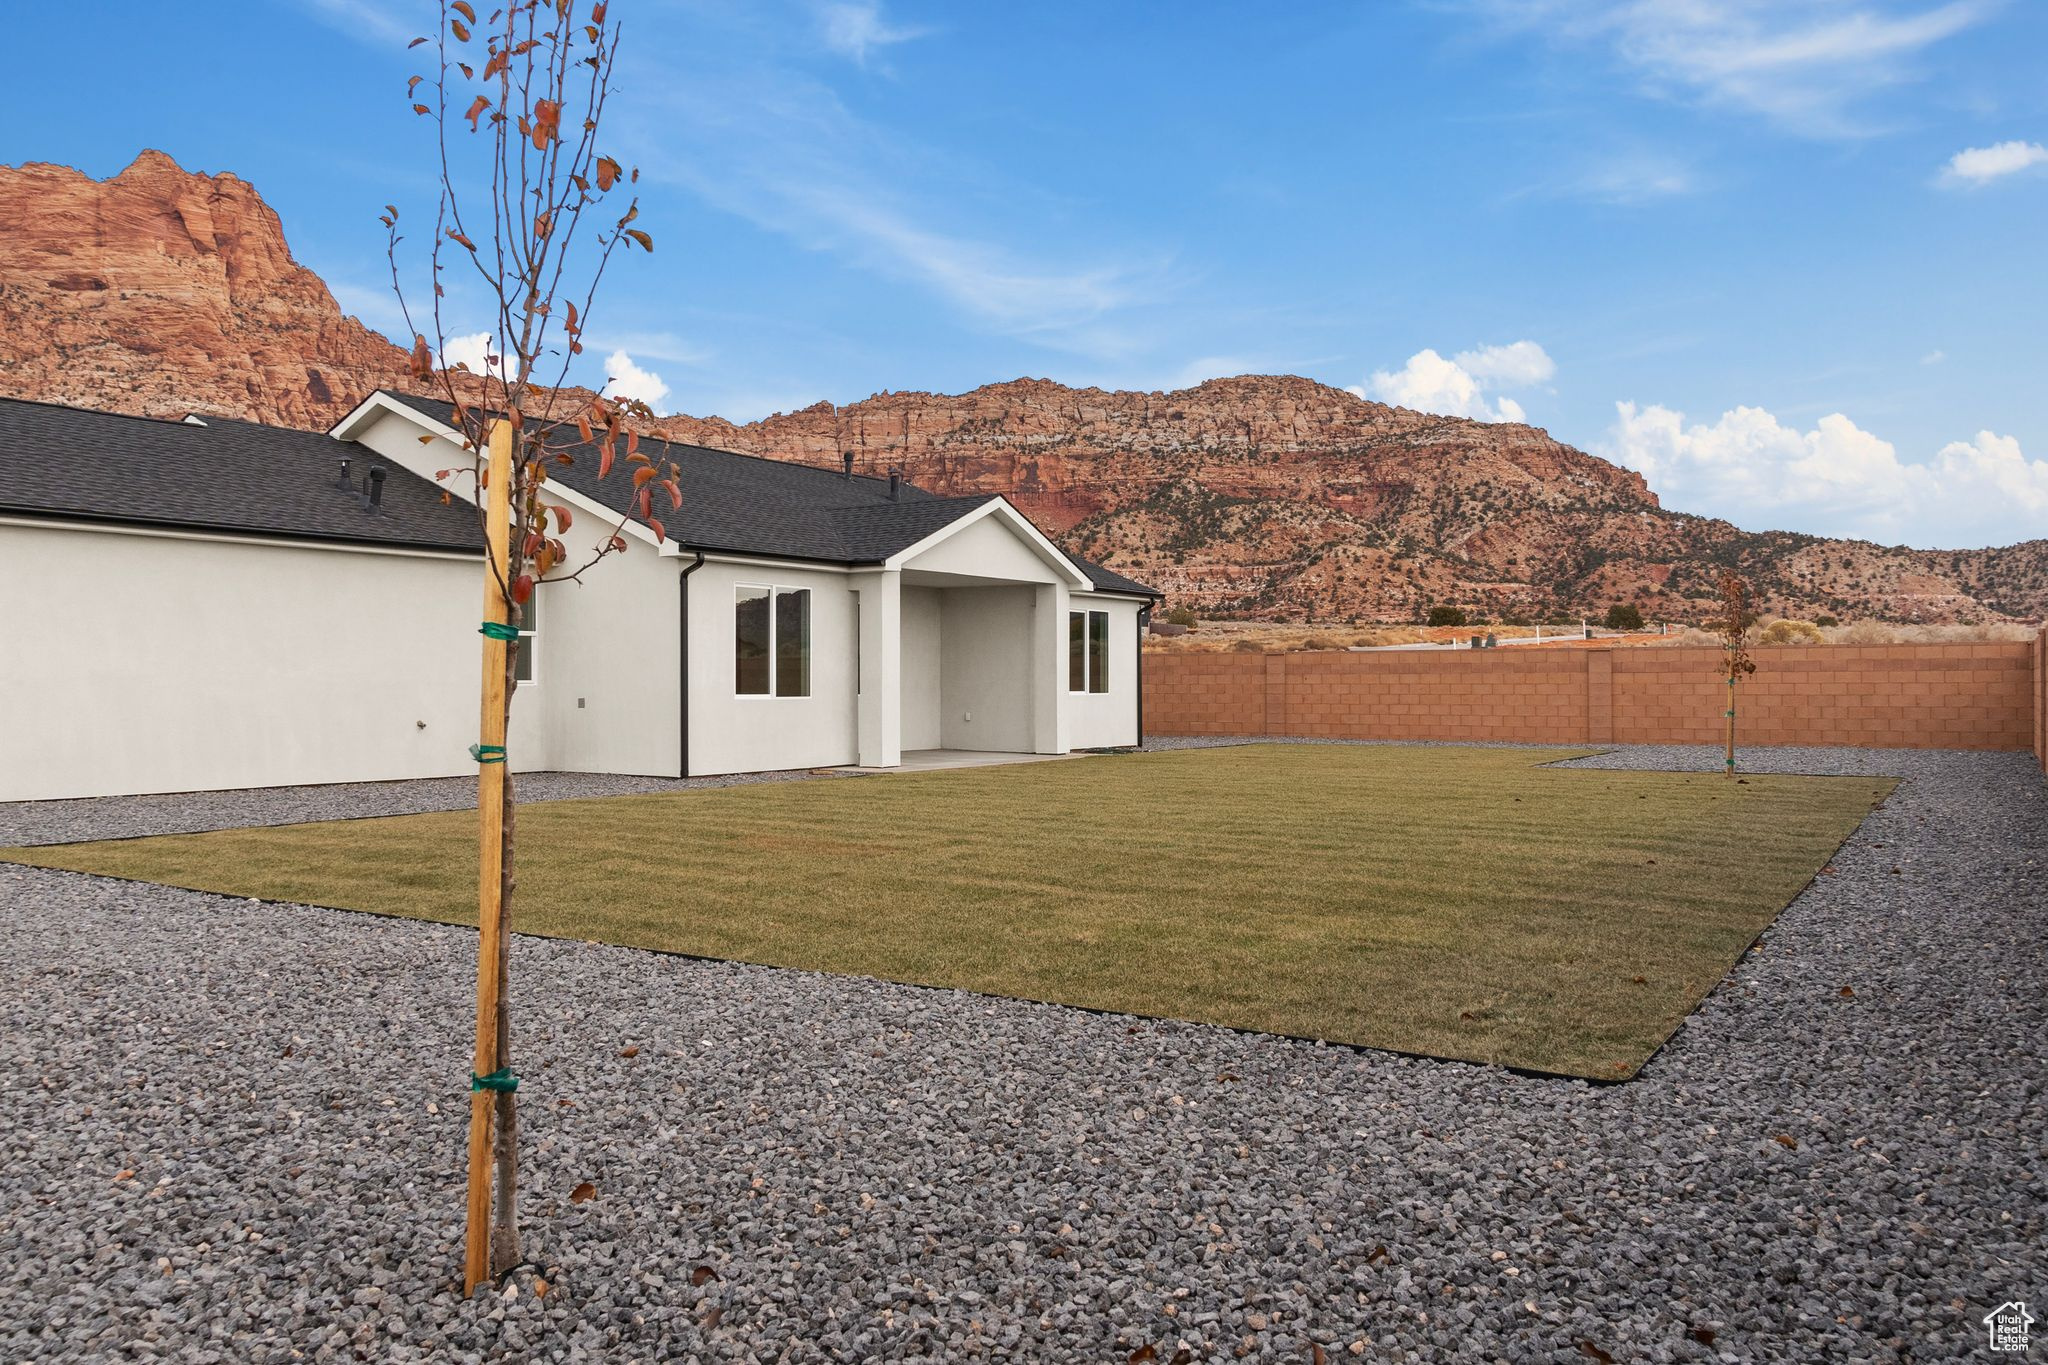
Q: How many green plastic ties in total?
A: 7